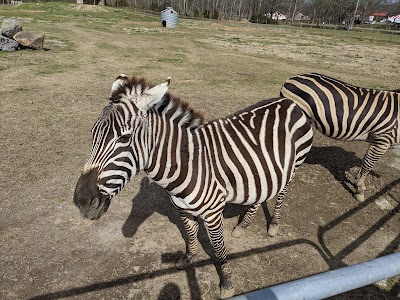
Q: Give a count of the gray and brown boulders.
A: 3